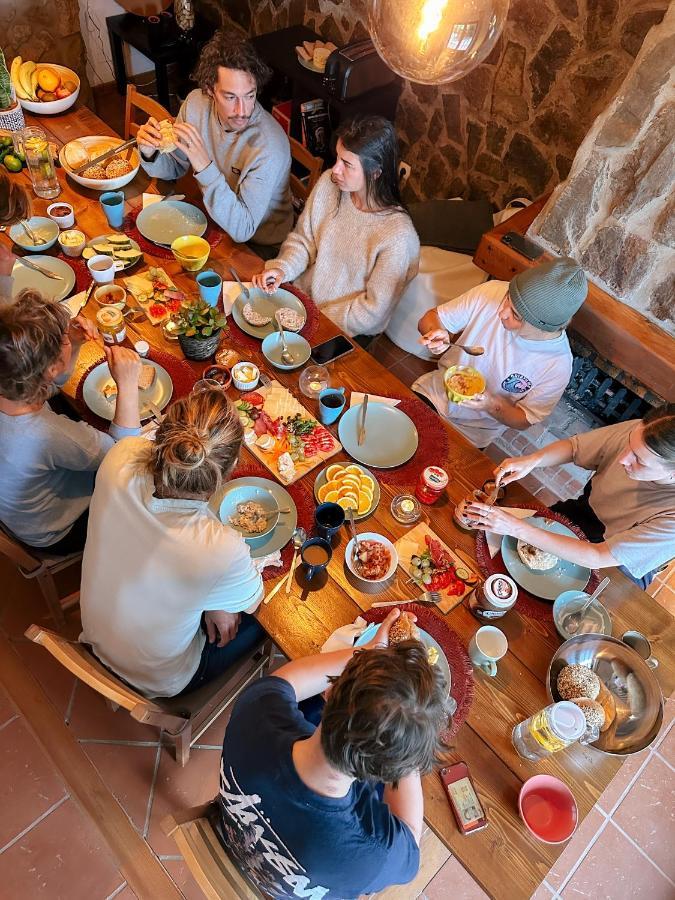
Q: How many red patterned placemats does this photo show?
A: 8